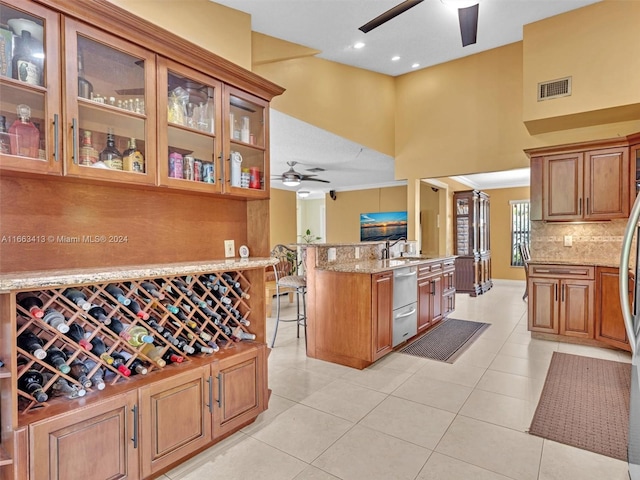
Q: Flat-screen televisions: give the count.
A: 1